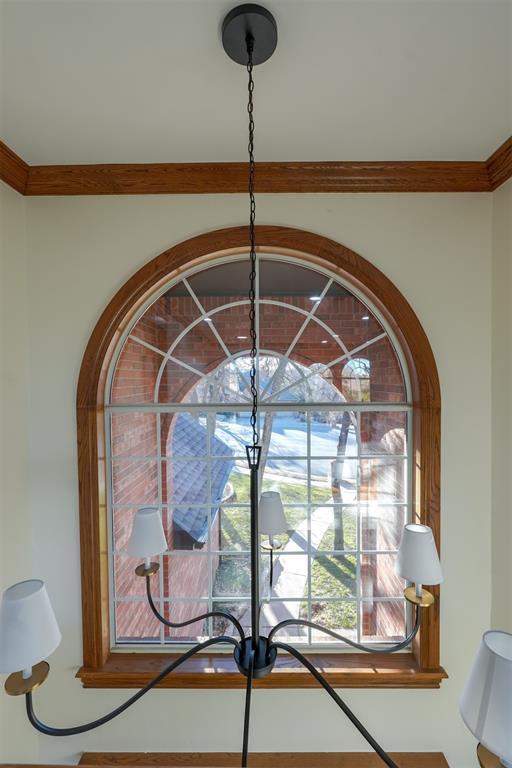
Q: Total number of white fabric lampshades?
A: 5